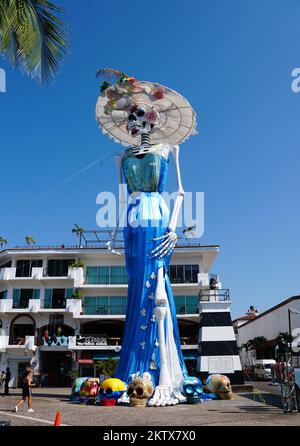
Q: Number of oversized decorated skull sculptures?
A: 6